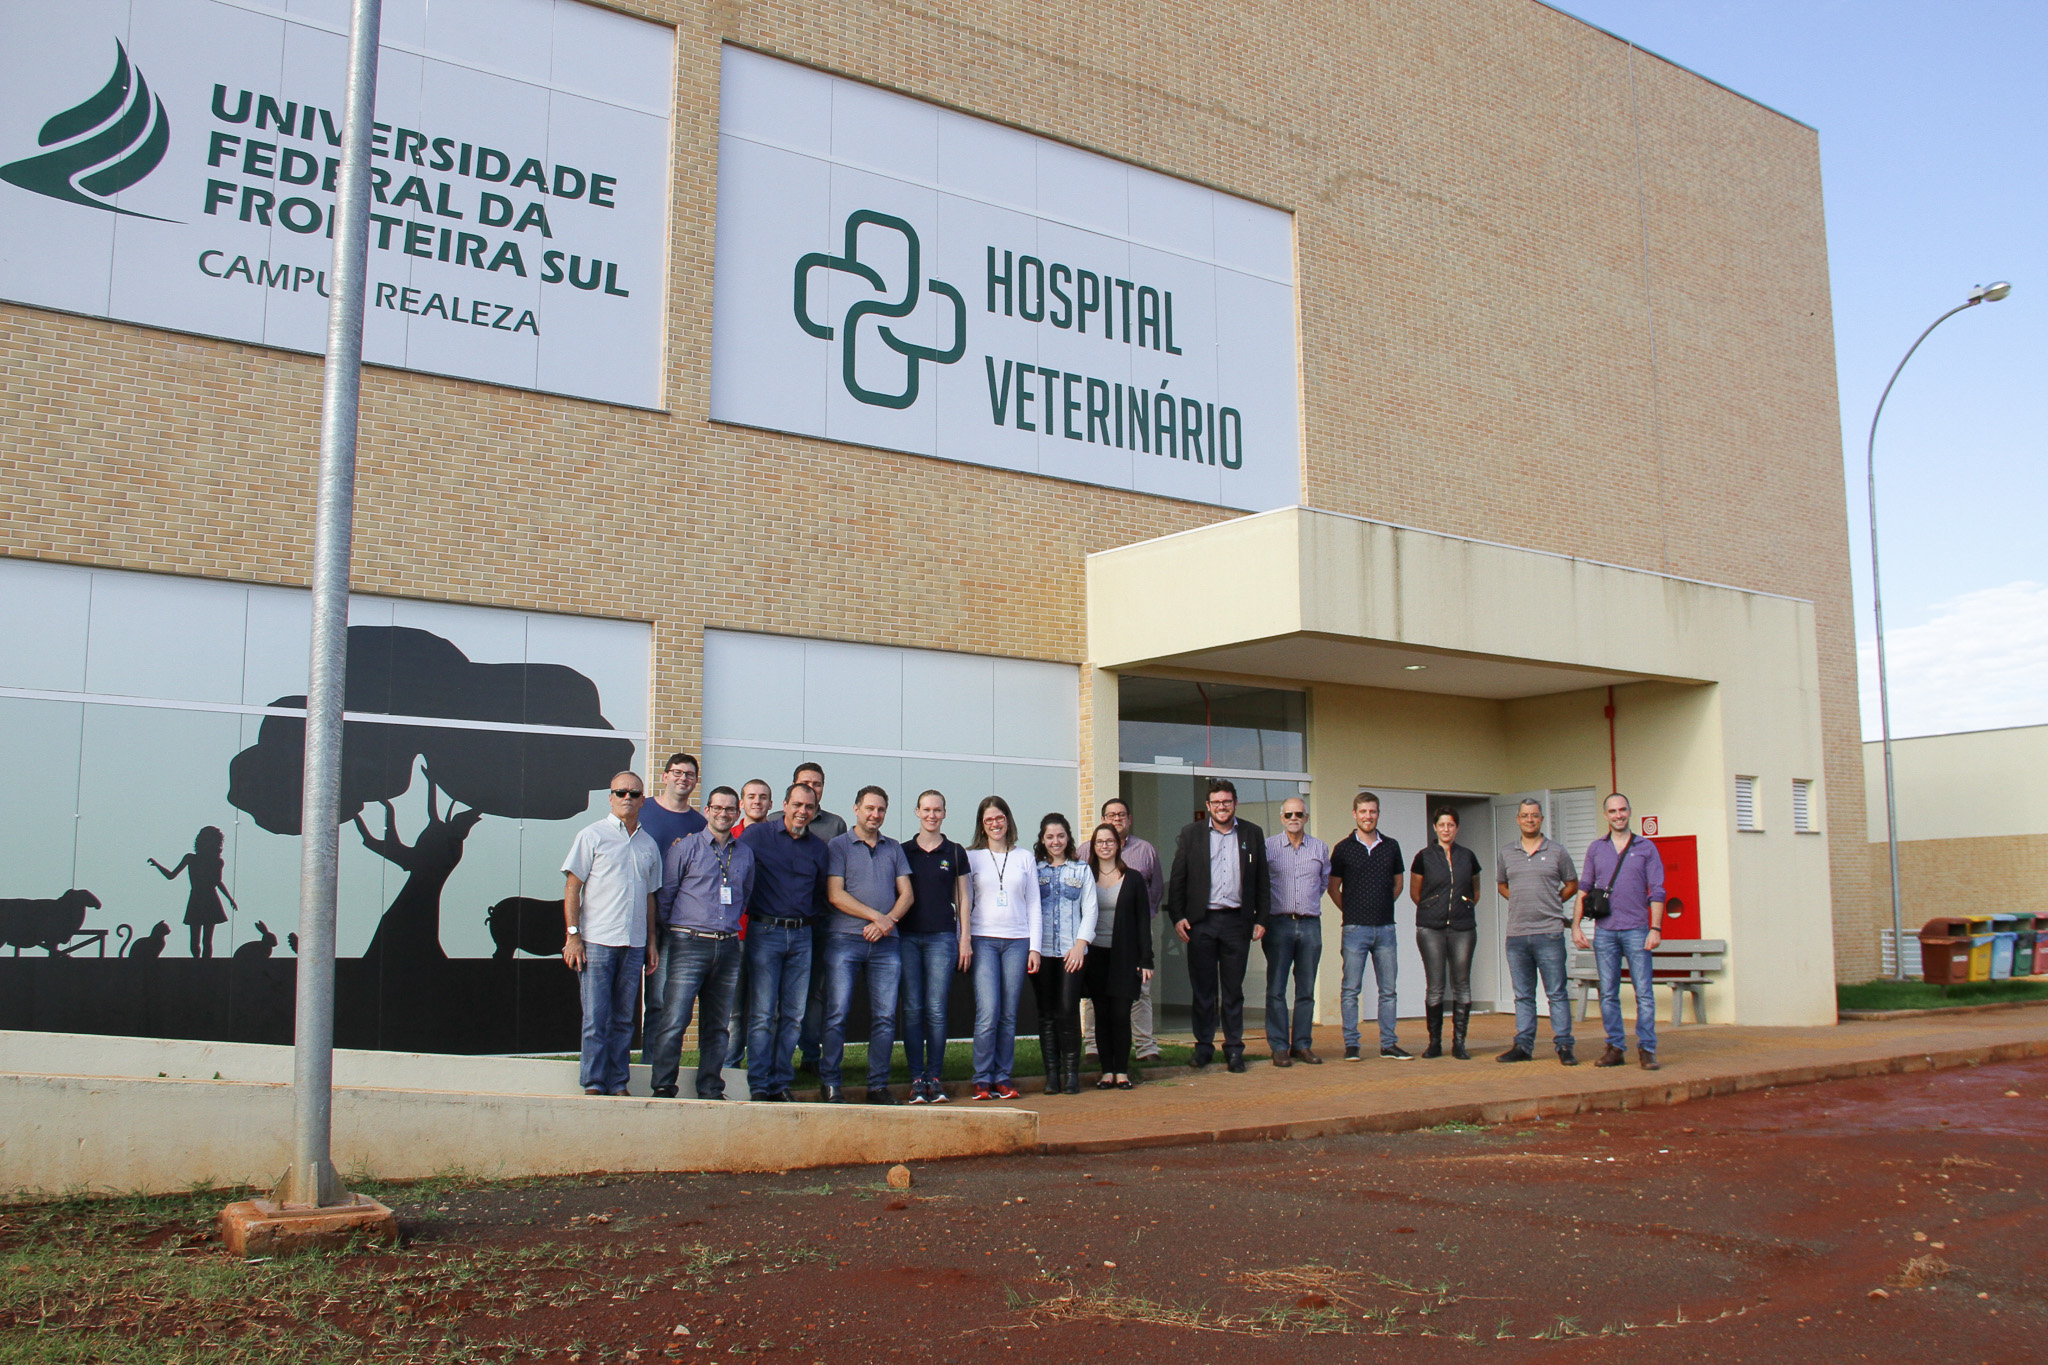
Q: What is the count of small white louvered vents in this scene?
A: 2